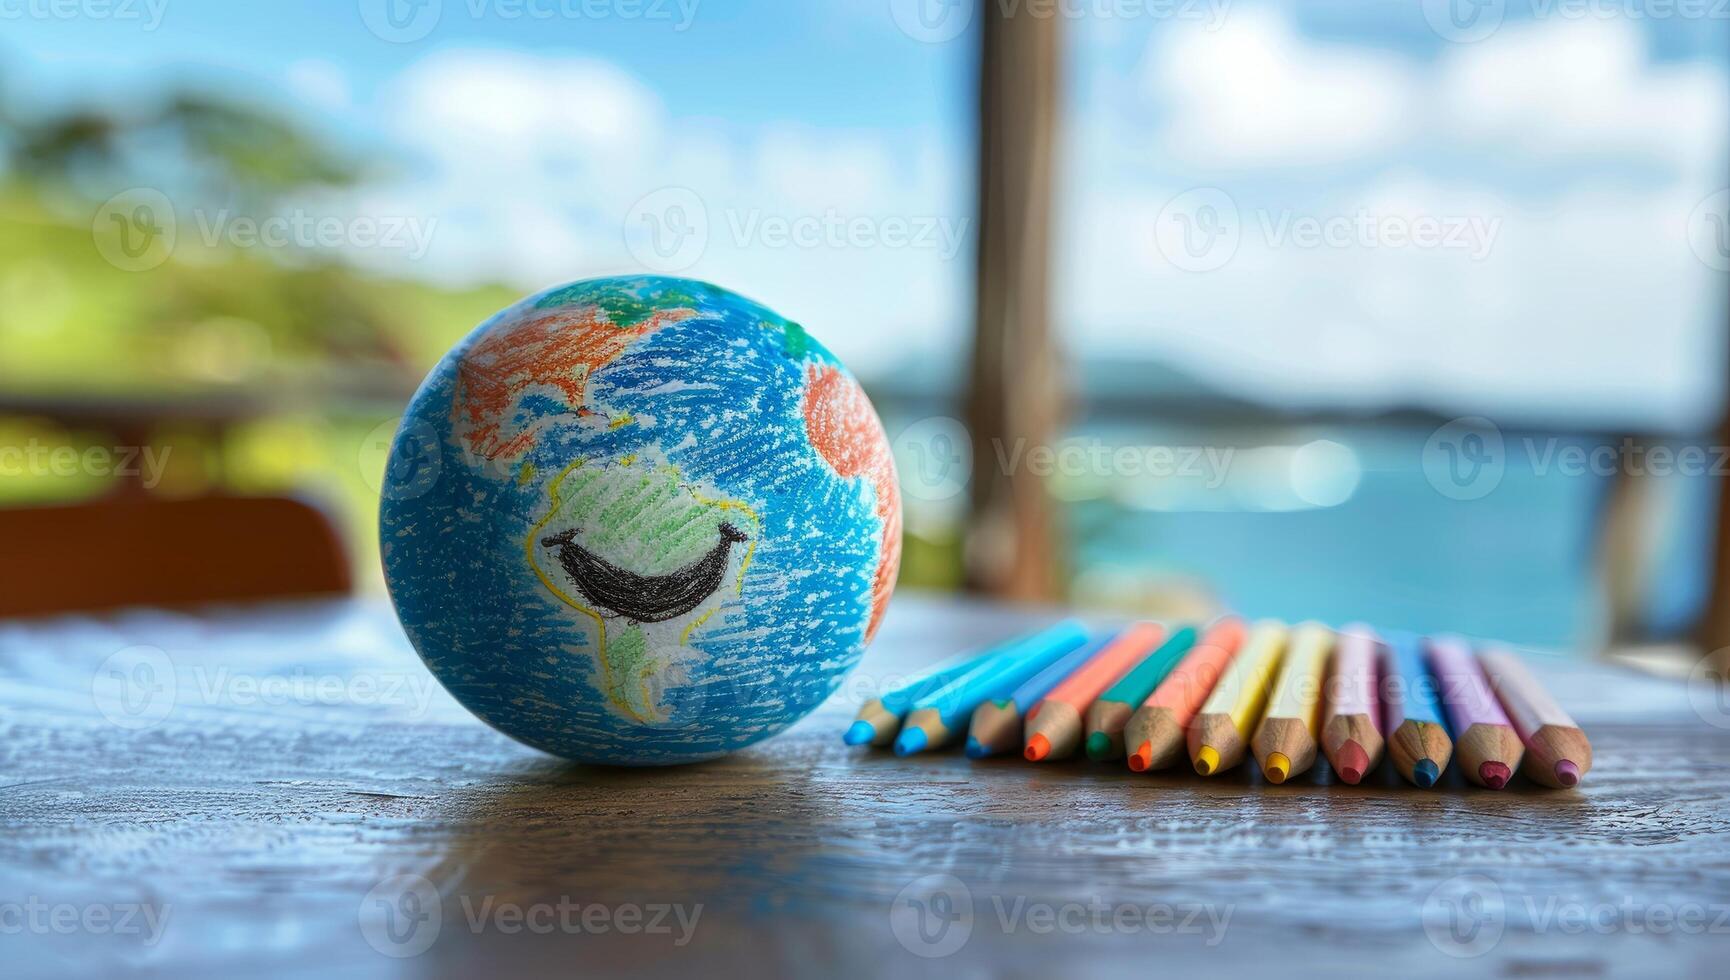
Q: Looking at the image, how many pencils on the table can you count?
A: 12